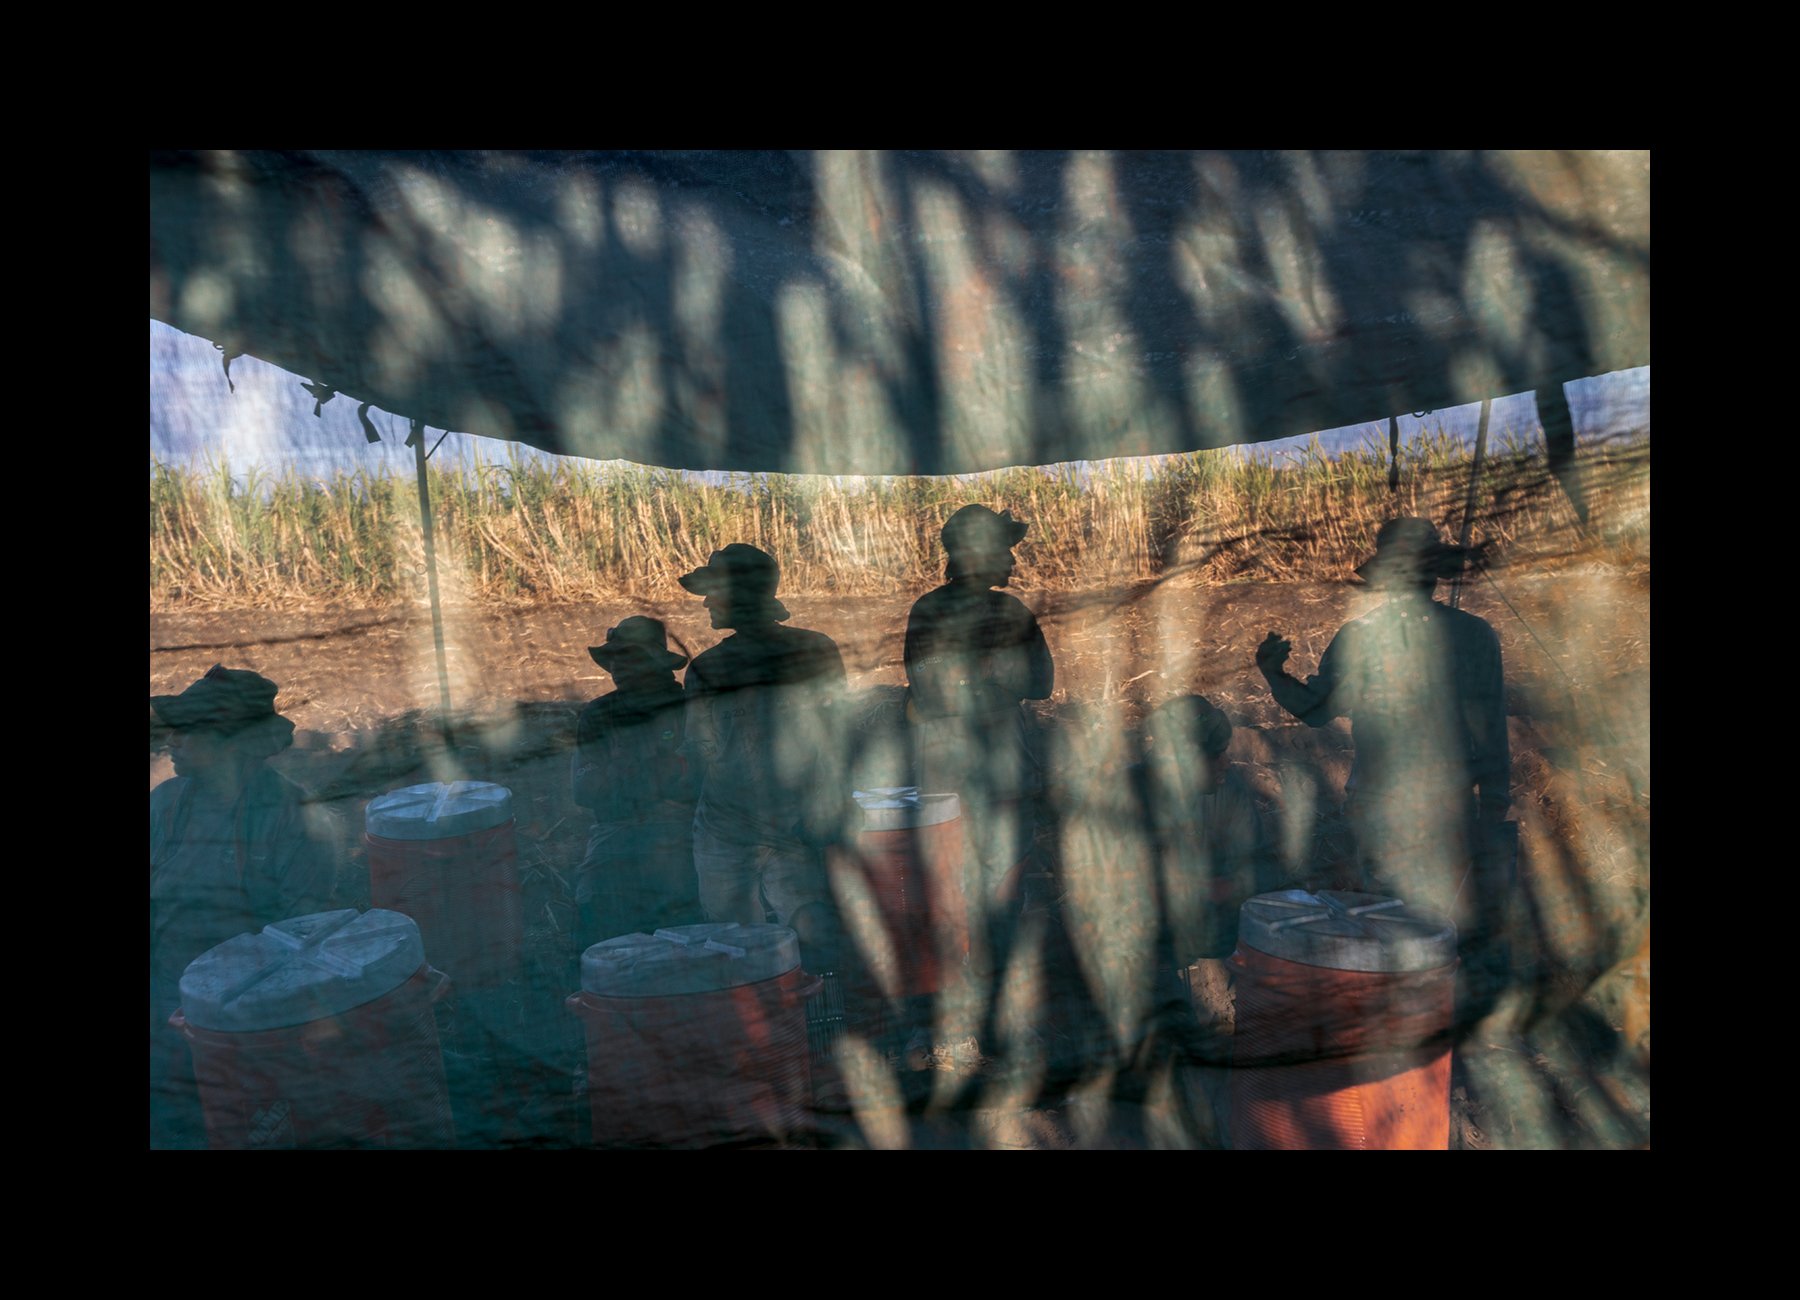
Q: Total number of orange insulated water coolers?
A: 5